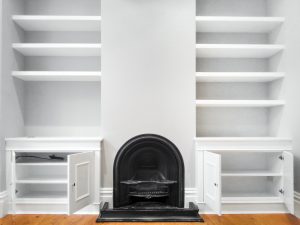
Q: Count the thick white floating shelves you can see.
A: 7